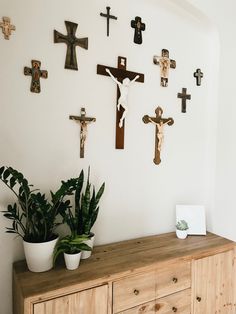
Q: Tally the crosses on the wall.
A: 11